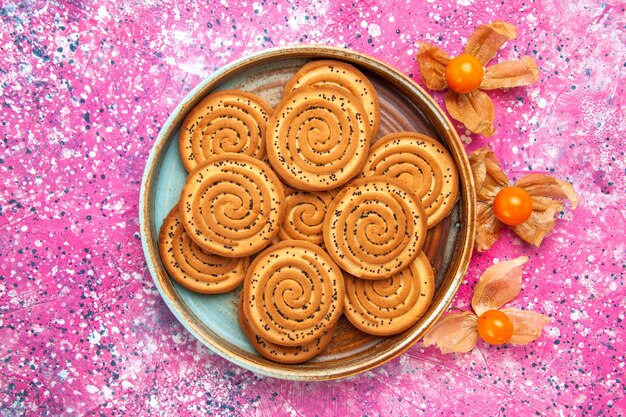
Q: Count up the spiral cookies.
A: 11